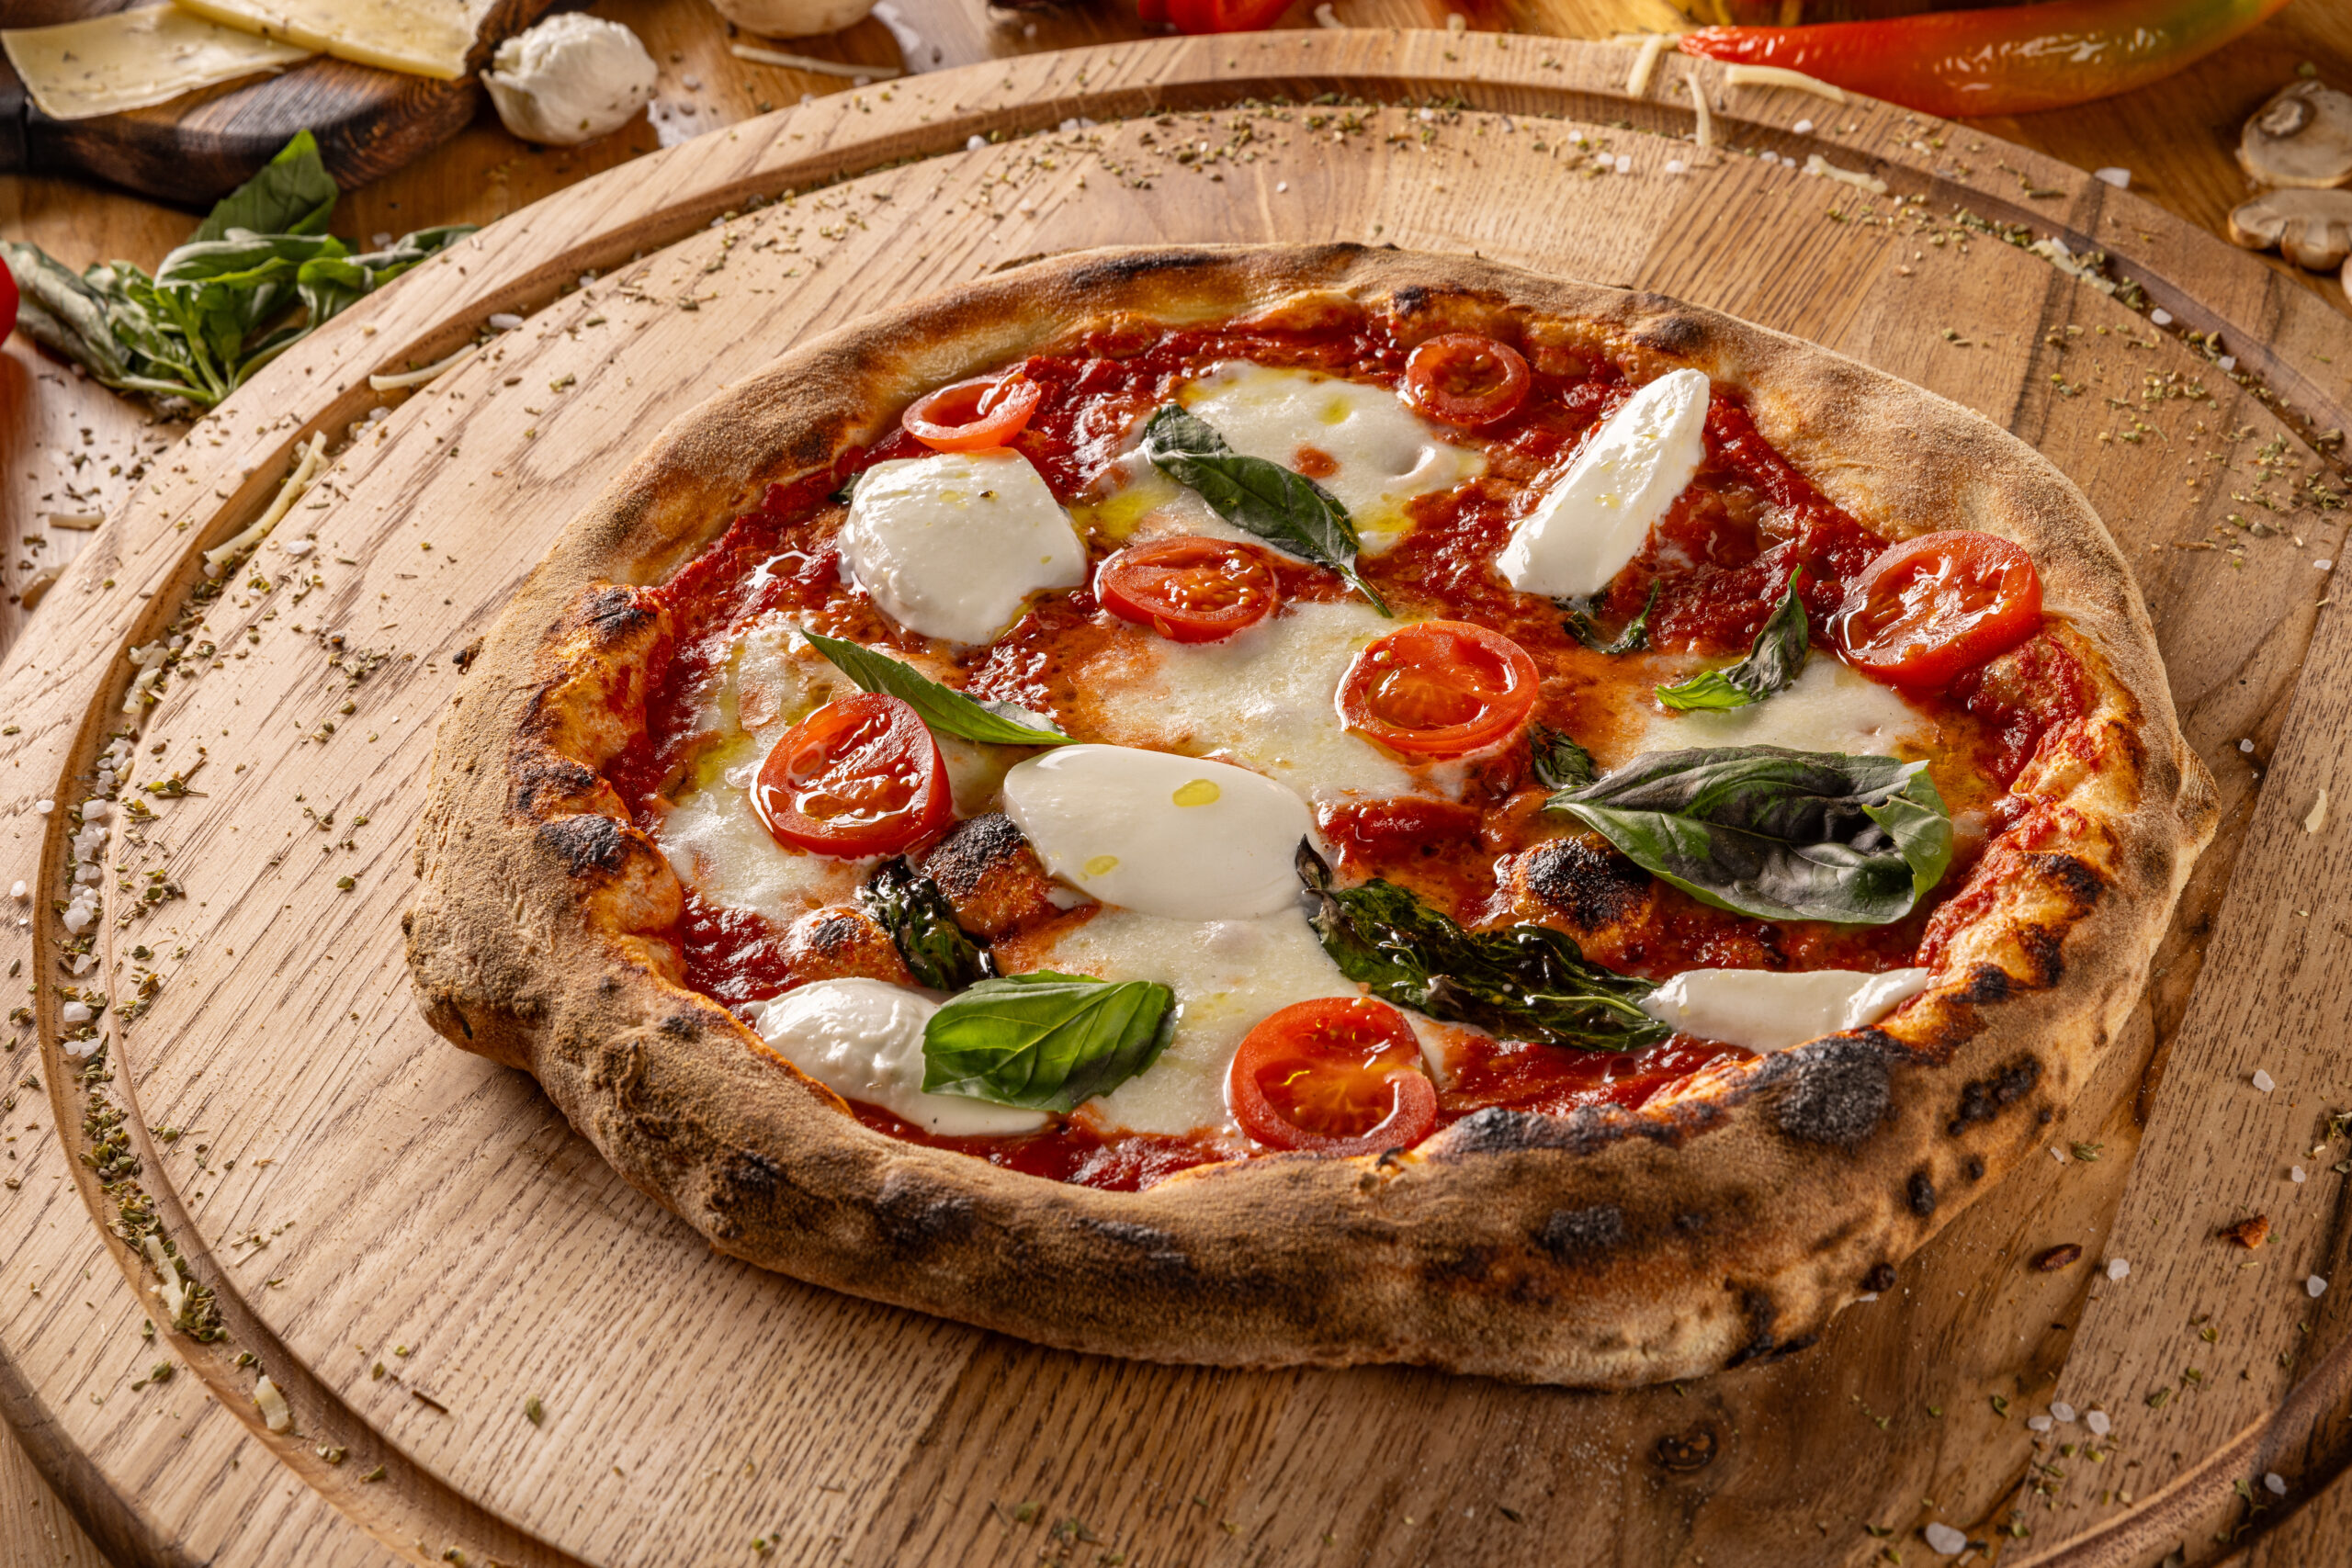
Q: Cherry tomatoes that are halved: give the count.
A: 7